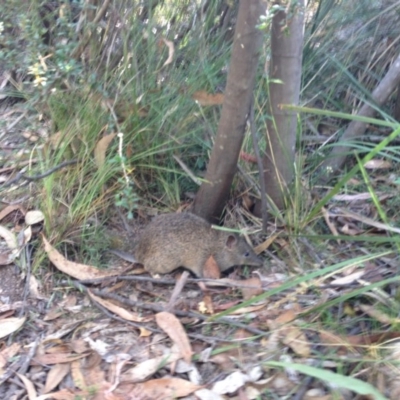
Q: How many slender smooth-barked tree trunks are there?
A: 3